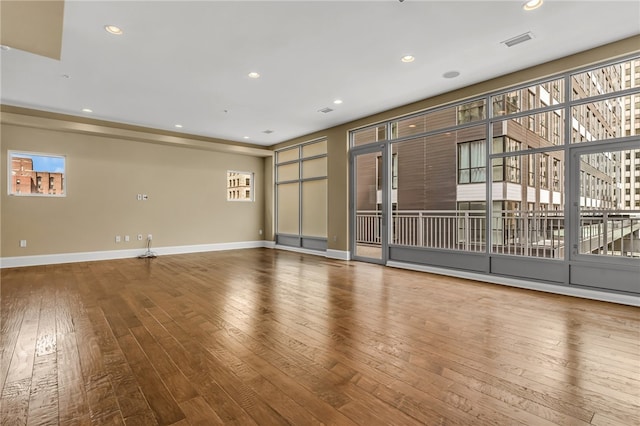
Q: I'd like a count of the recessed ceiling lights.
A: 8